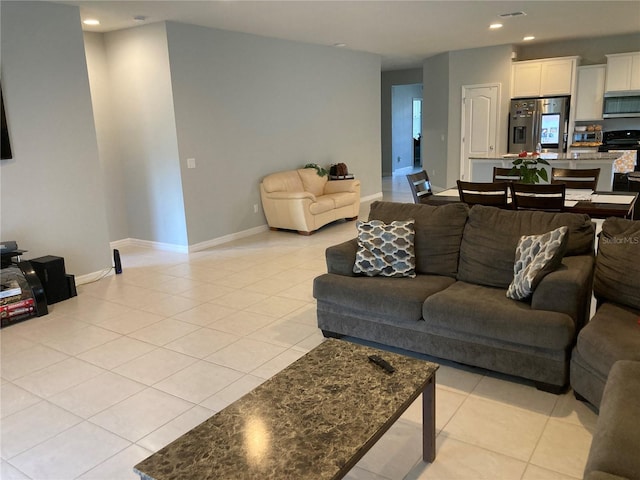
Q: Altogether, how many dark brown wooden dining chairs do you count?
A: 5